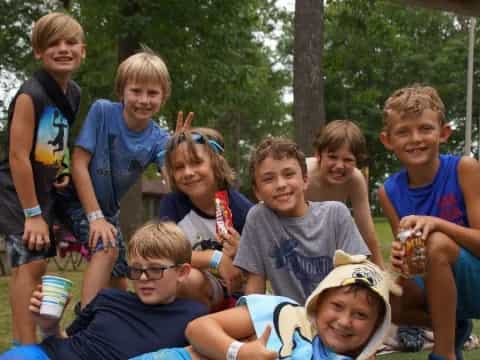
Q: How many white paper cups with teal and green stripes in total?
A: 1